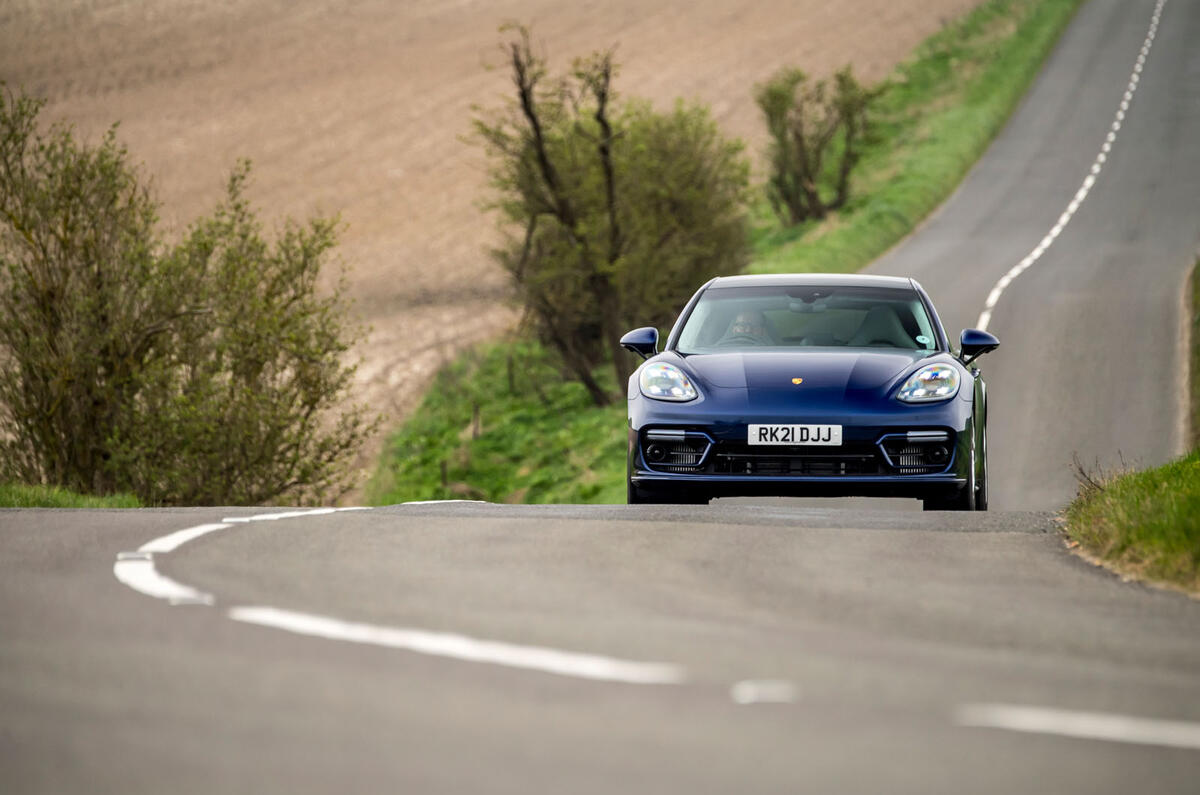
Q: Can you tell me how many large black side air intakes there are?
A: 2